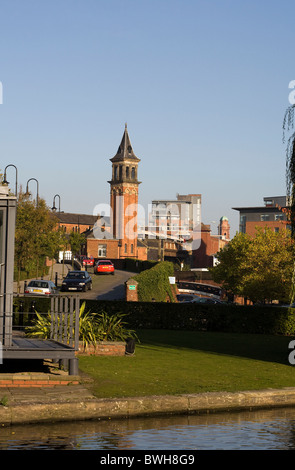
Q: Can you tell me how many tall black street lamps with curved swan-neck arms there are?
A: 3